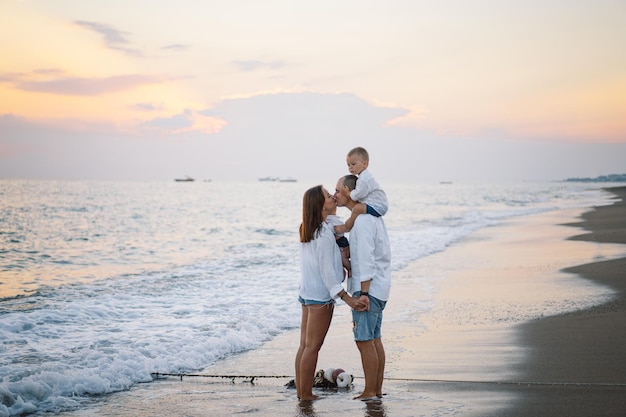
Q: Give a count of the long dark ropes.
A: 1